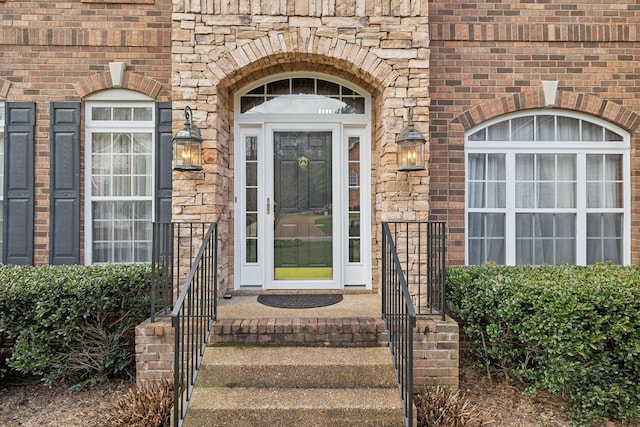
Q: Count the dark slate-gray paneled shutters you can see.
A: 3